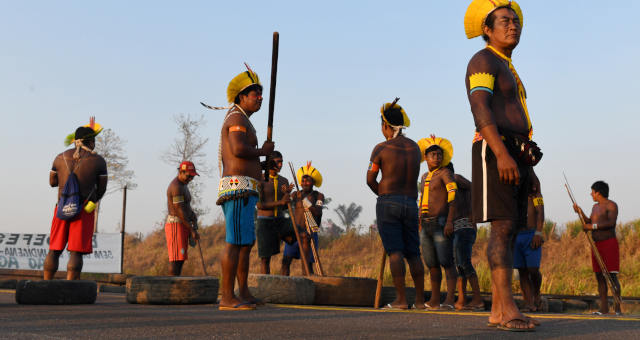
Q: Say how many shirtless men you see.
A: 11